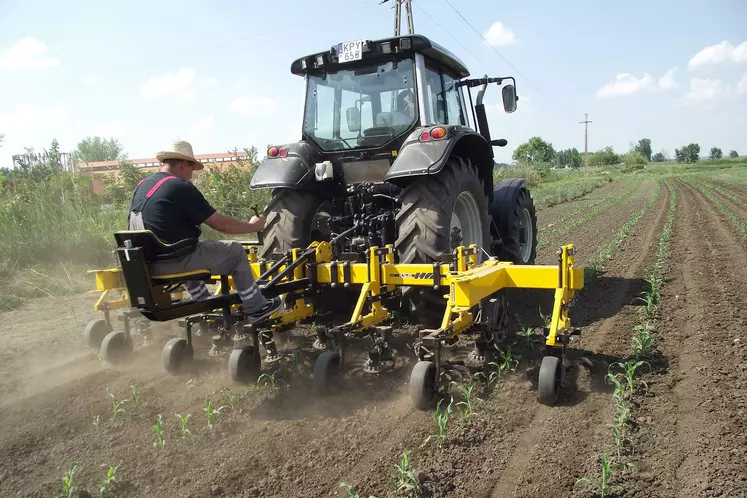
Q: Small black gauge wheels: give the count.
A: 7